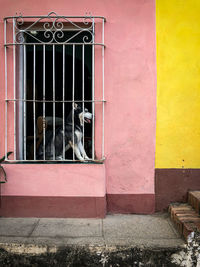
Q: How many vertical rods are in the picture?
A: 11